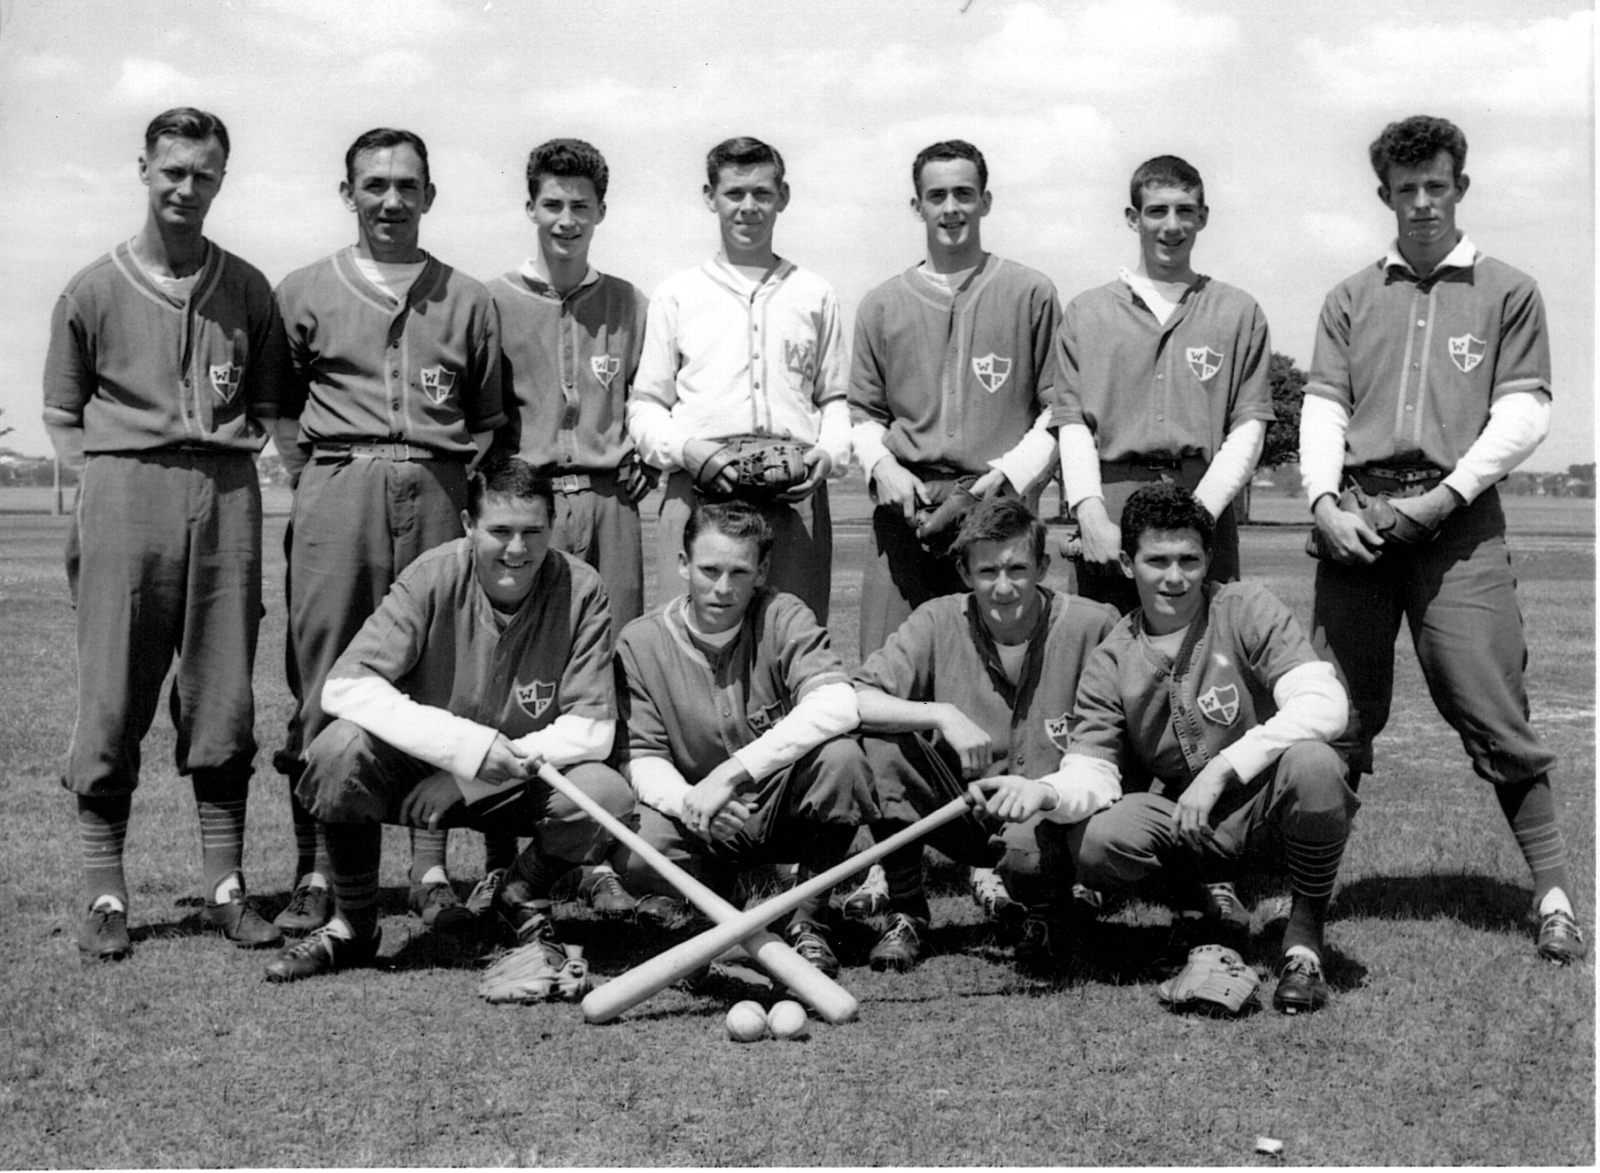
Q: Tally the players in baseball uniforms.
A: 11